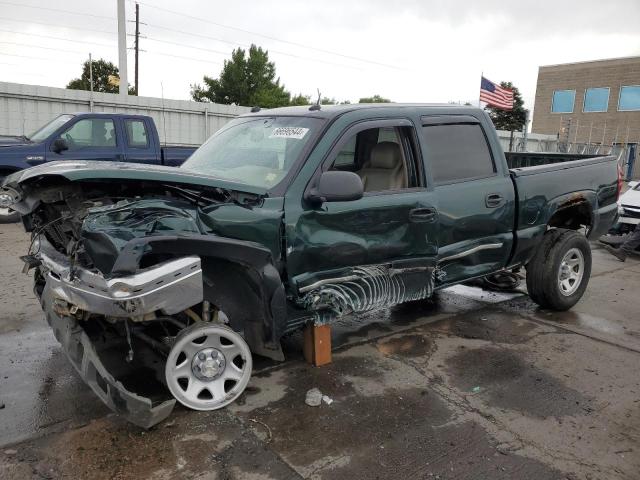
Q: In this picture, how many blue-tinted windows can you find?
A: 3